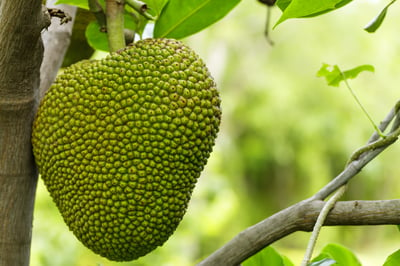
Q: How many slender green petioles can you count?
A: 1